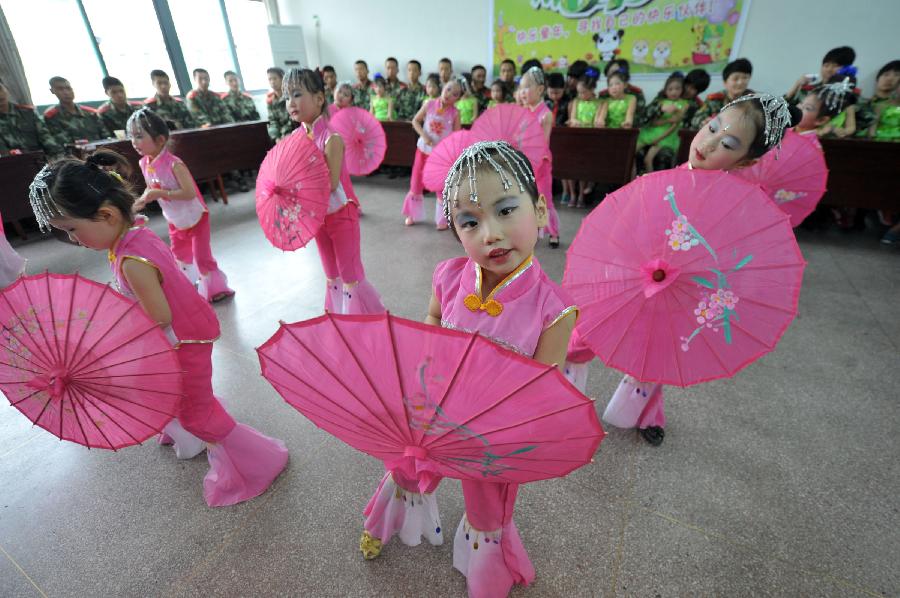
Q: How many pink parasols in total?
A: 8